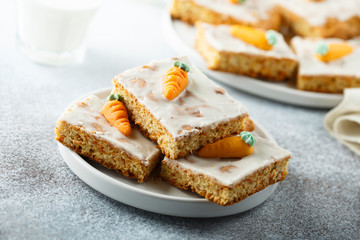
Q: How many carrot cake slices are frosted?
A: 7